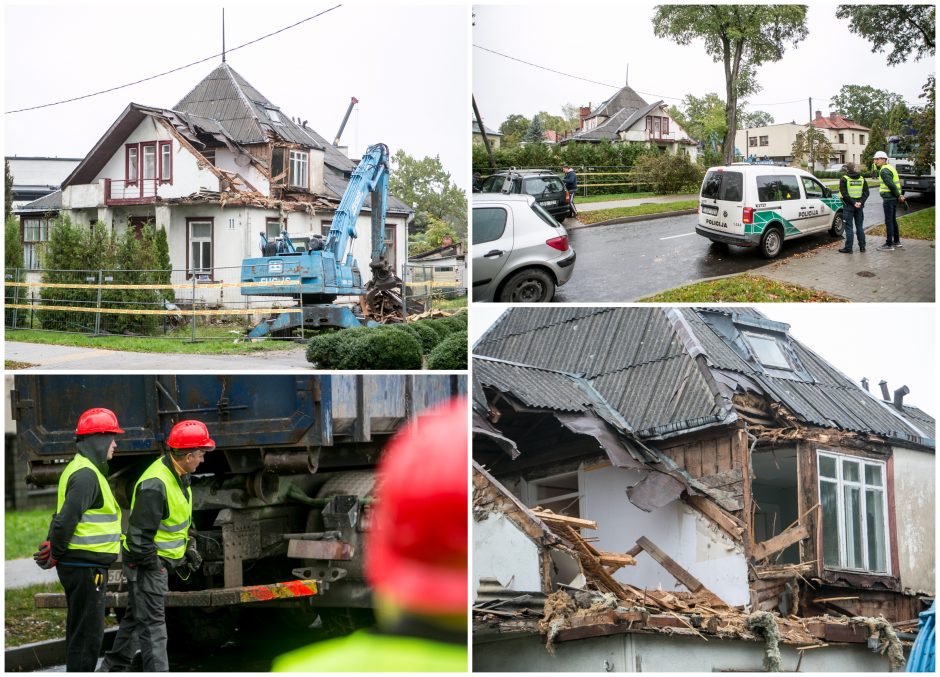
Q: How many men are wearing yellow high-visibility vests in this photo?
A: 5